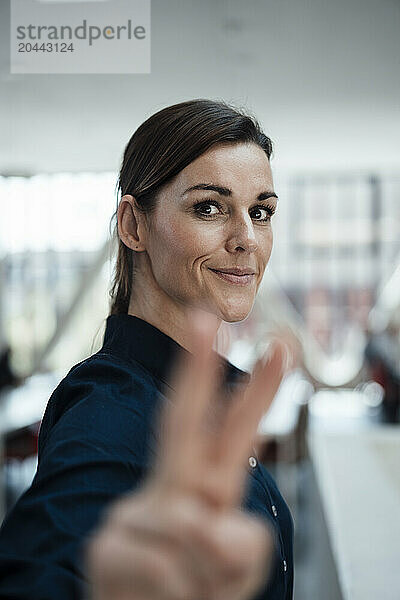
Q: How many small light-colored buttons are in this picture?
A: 3